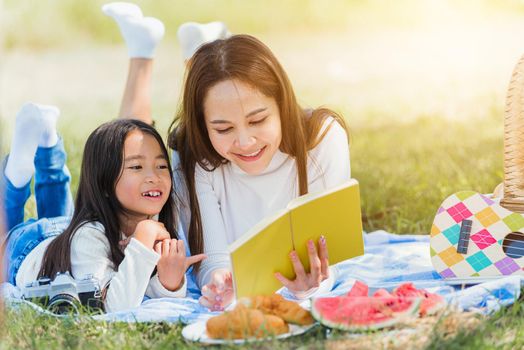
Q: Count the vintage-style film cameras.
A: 1